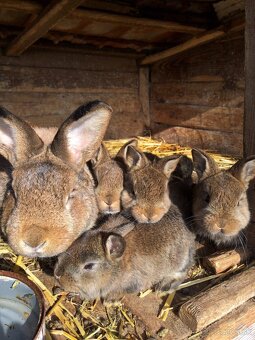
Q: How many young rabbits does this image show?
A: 4